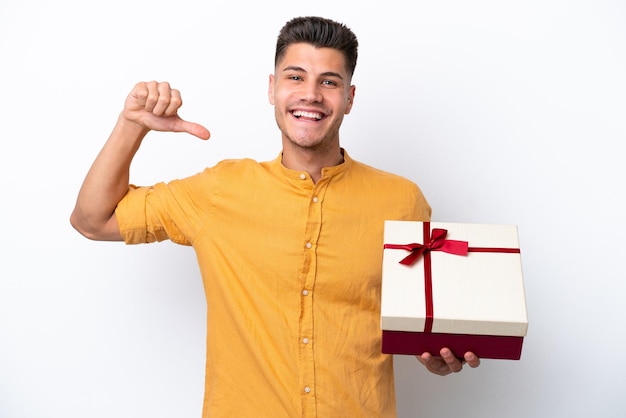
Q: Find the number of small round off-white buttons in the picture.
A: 6